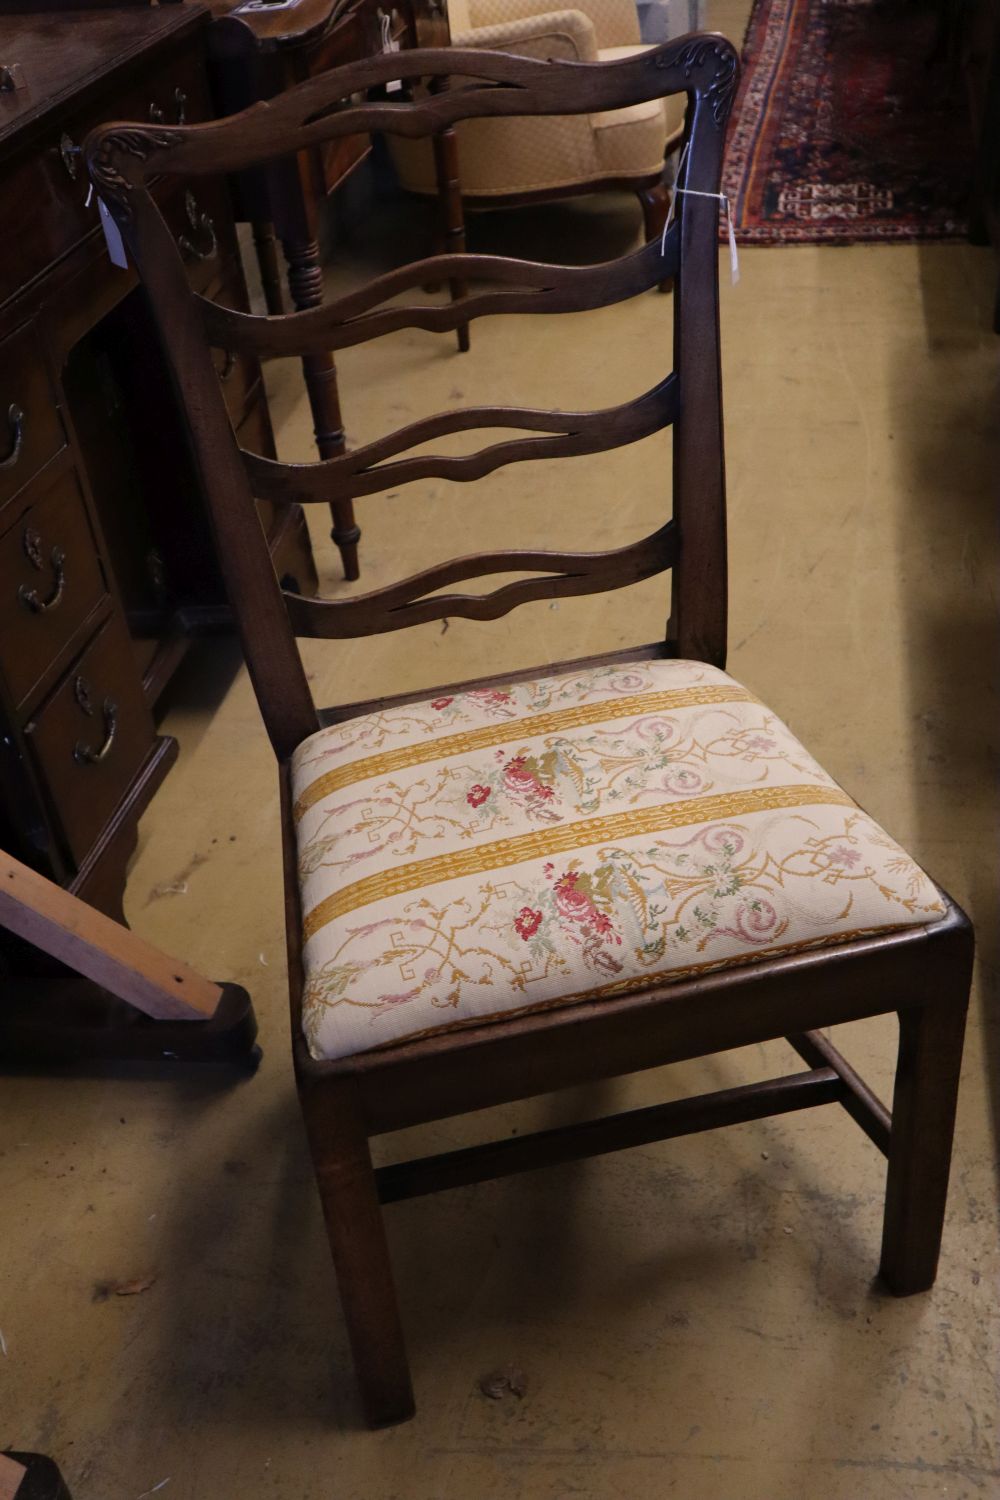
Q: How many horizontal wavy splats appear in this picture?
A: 4